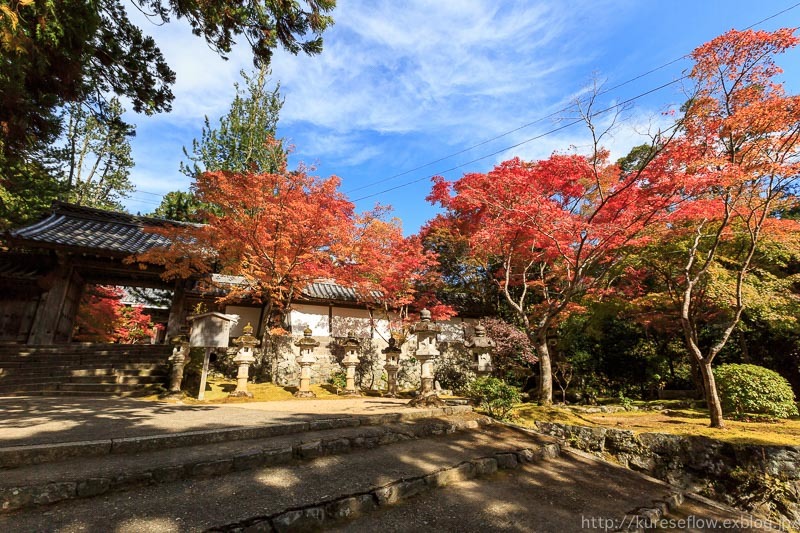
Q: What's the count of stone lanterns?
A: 7